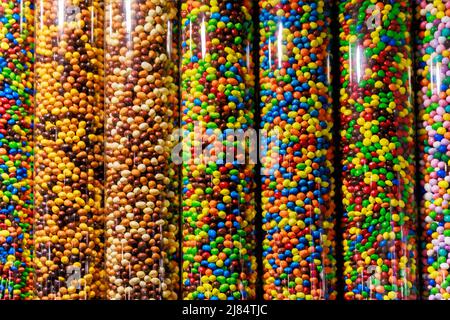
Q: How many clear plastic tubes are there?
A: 7